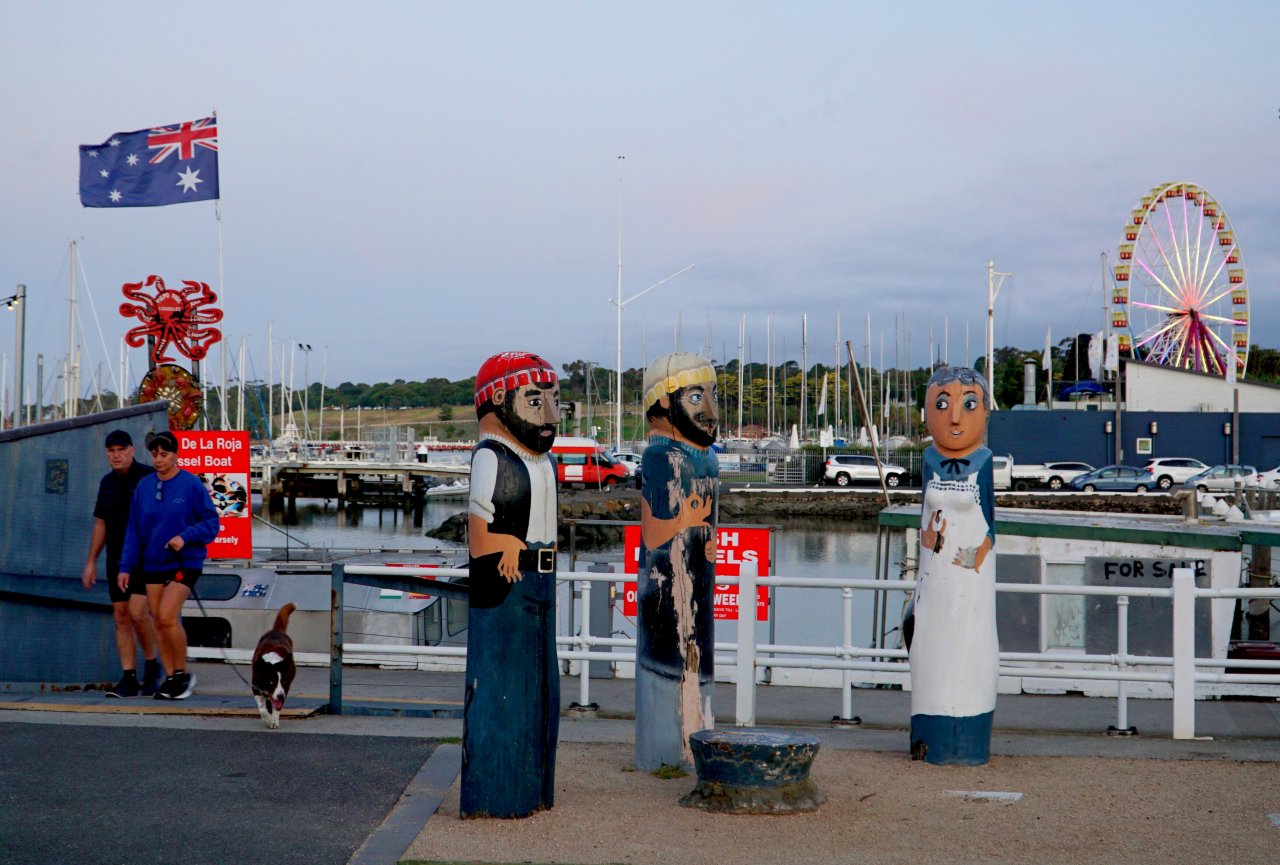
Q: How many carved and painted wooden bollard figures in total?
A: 3